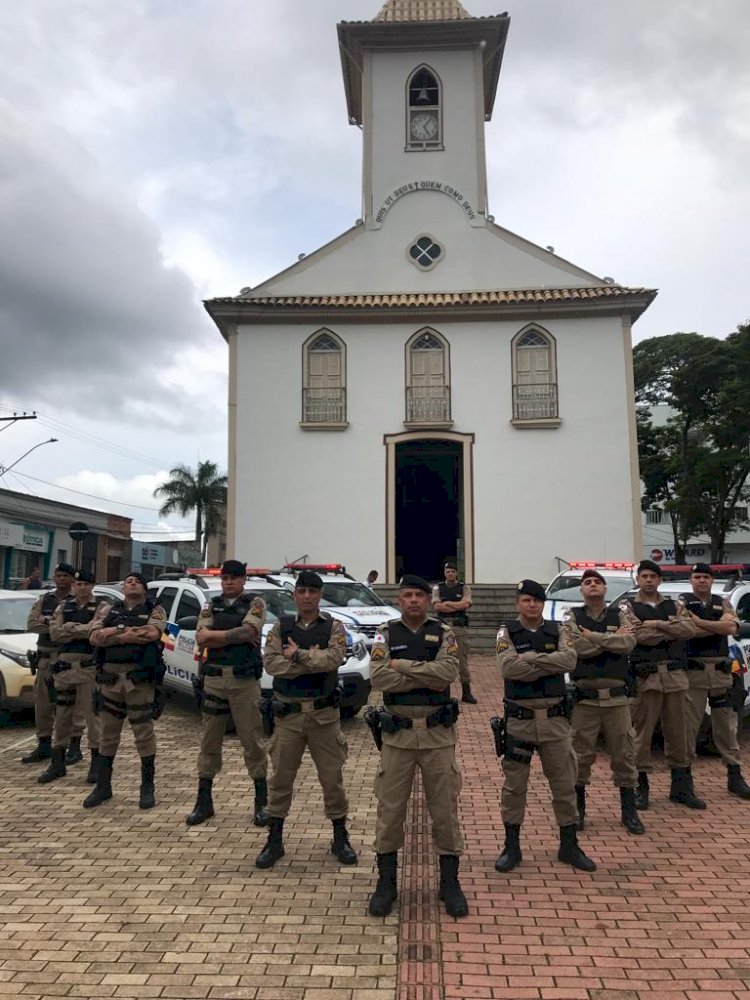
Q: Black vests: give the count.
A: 11